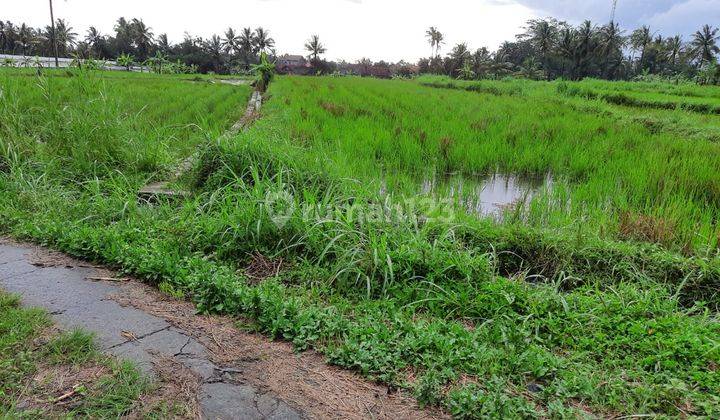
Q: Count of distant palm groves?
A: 2